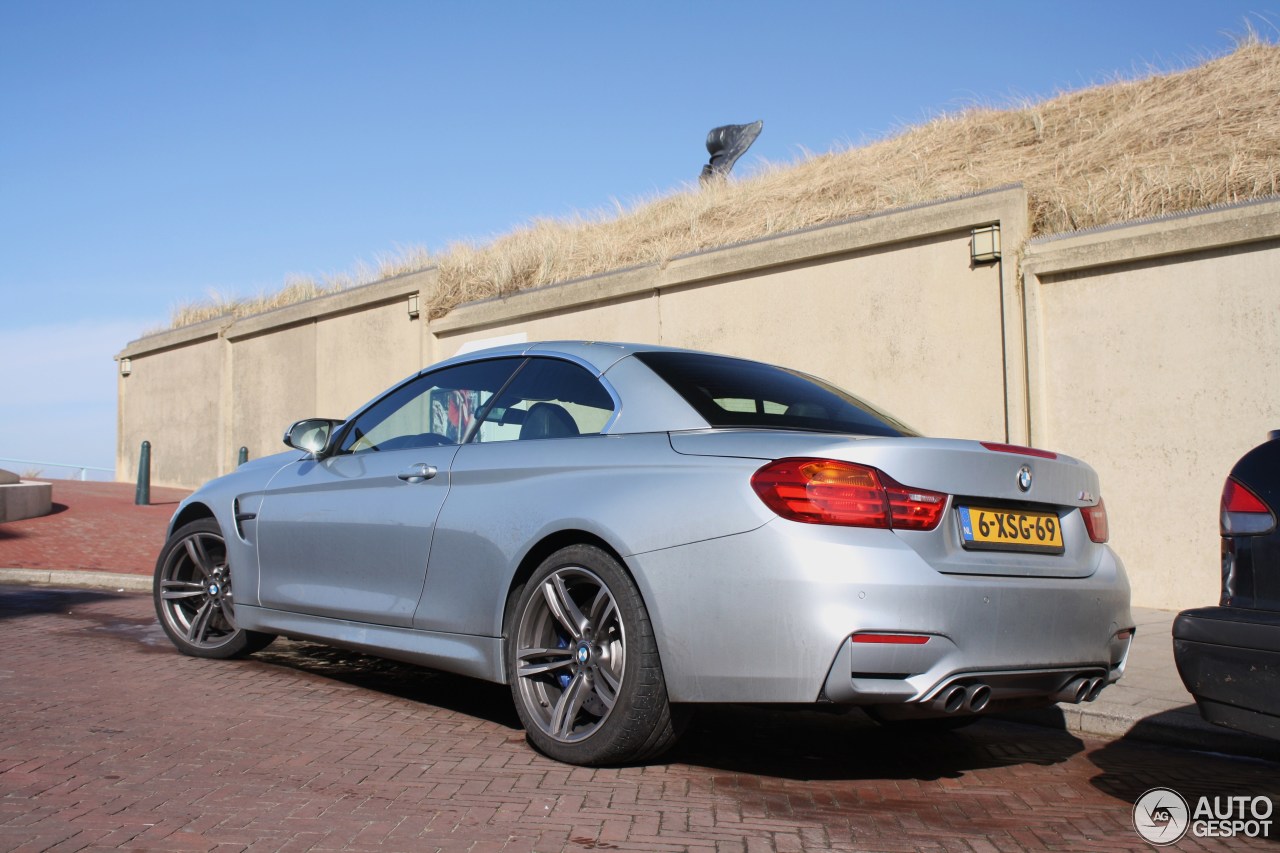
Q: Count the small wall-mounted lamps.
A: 3